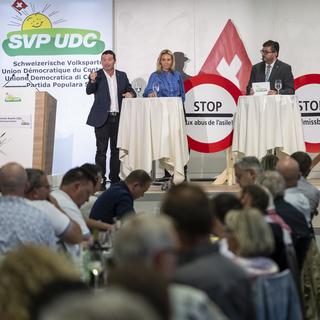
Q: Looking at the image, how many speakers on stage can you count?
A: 3